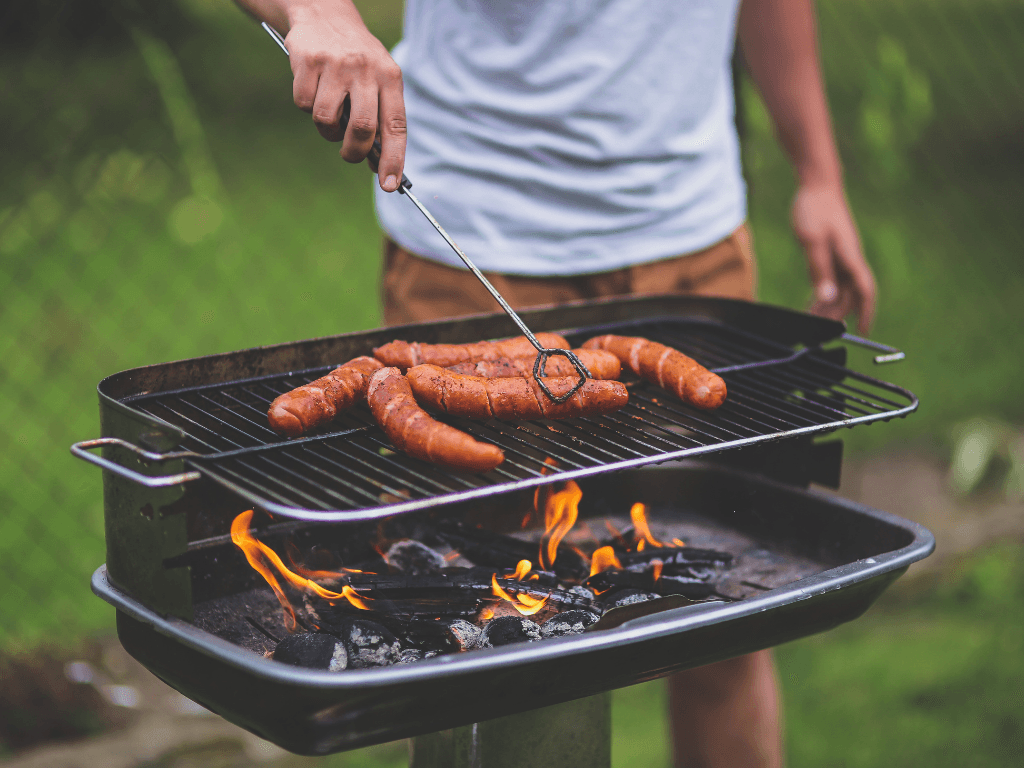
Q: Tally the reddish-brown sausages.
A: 6